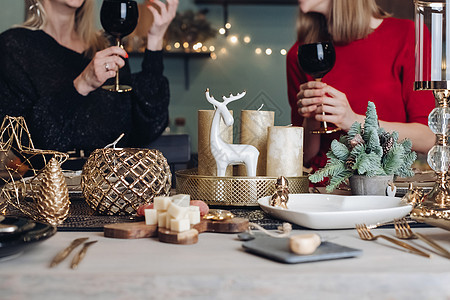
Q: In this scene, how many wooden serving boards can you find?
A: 1